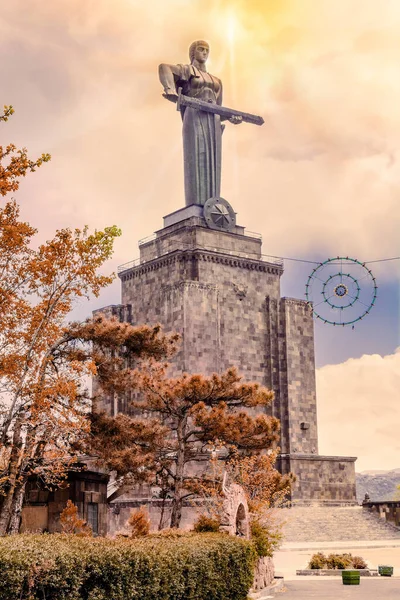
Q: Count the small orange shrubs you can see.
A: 2